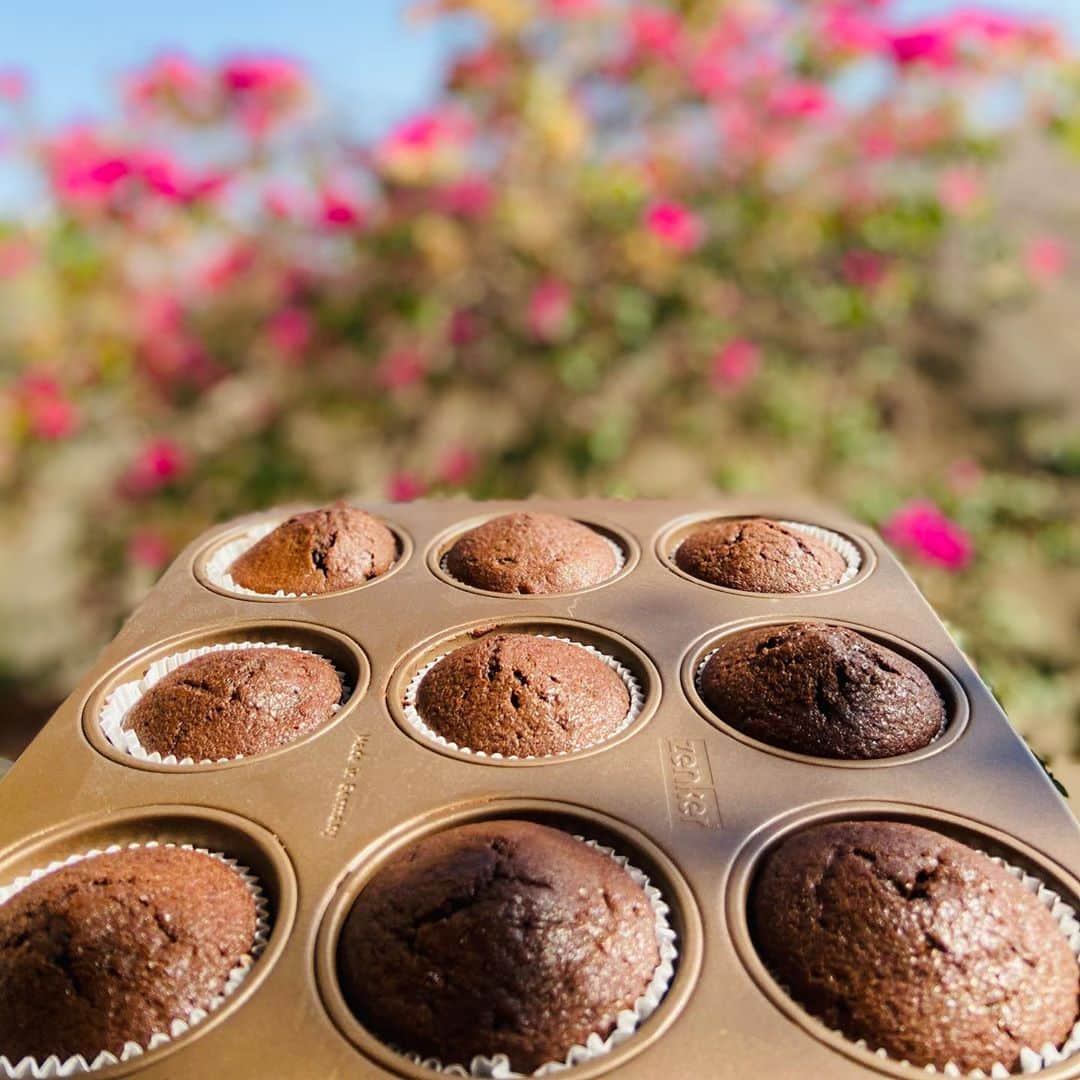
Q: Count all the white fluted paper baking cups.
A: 9